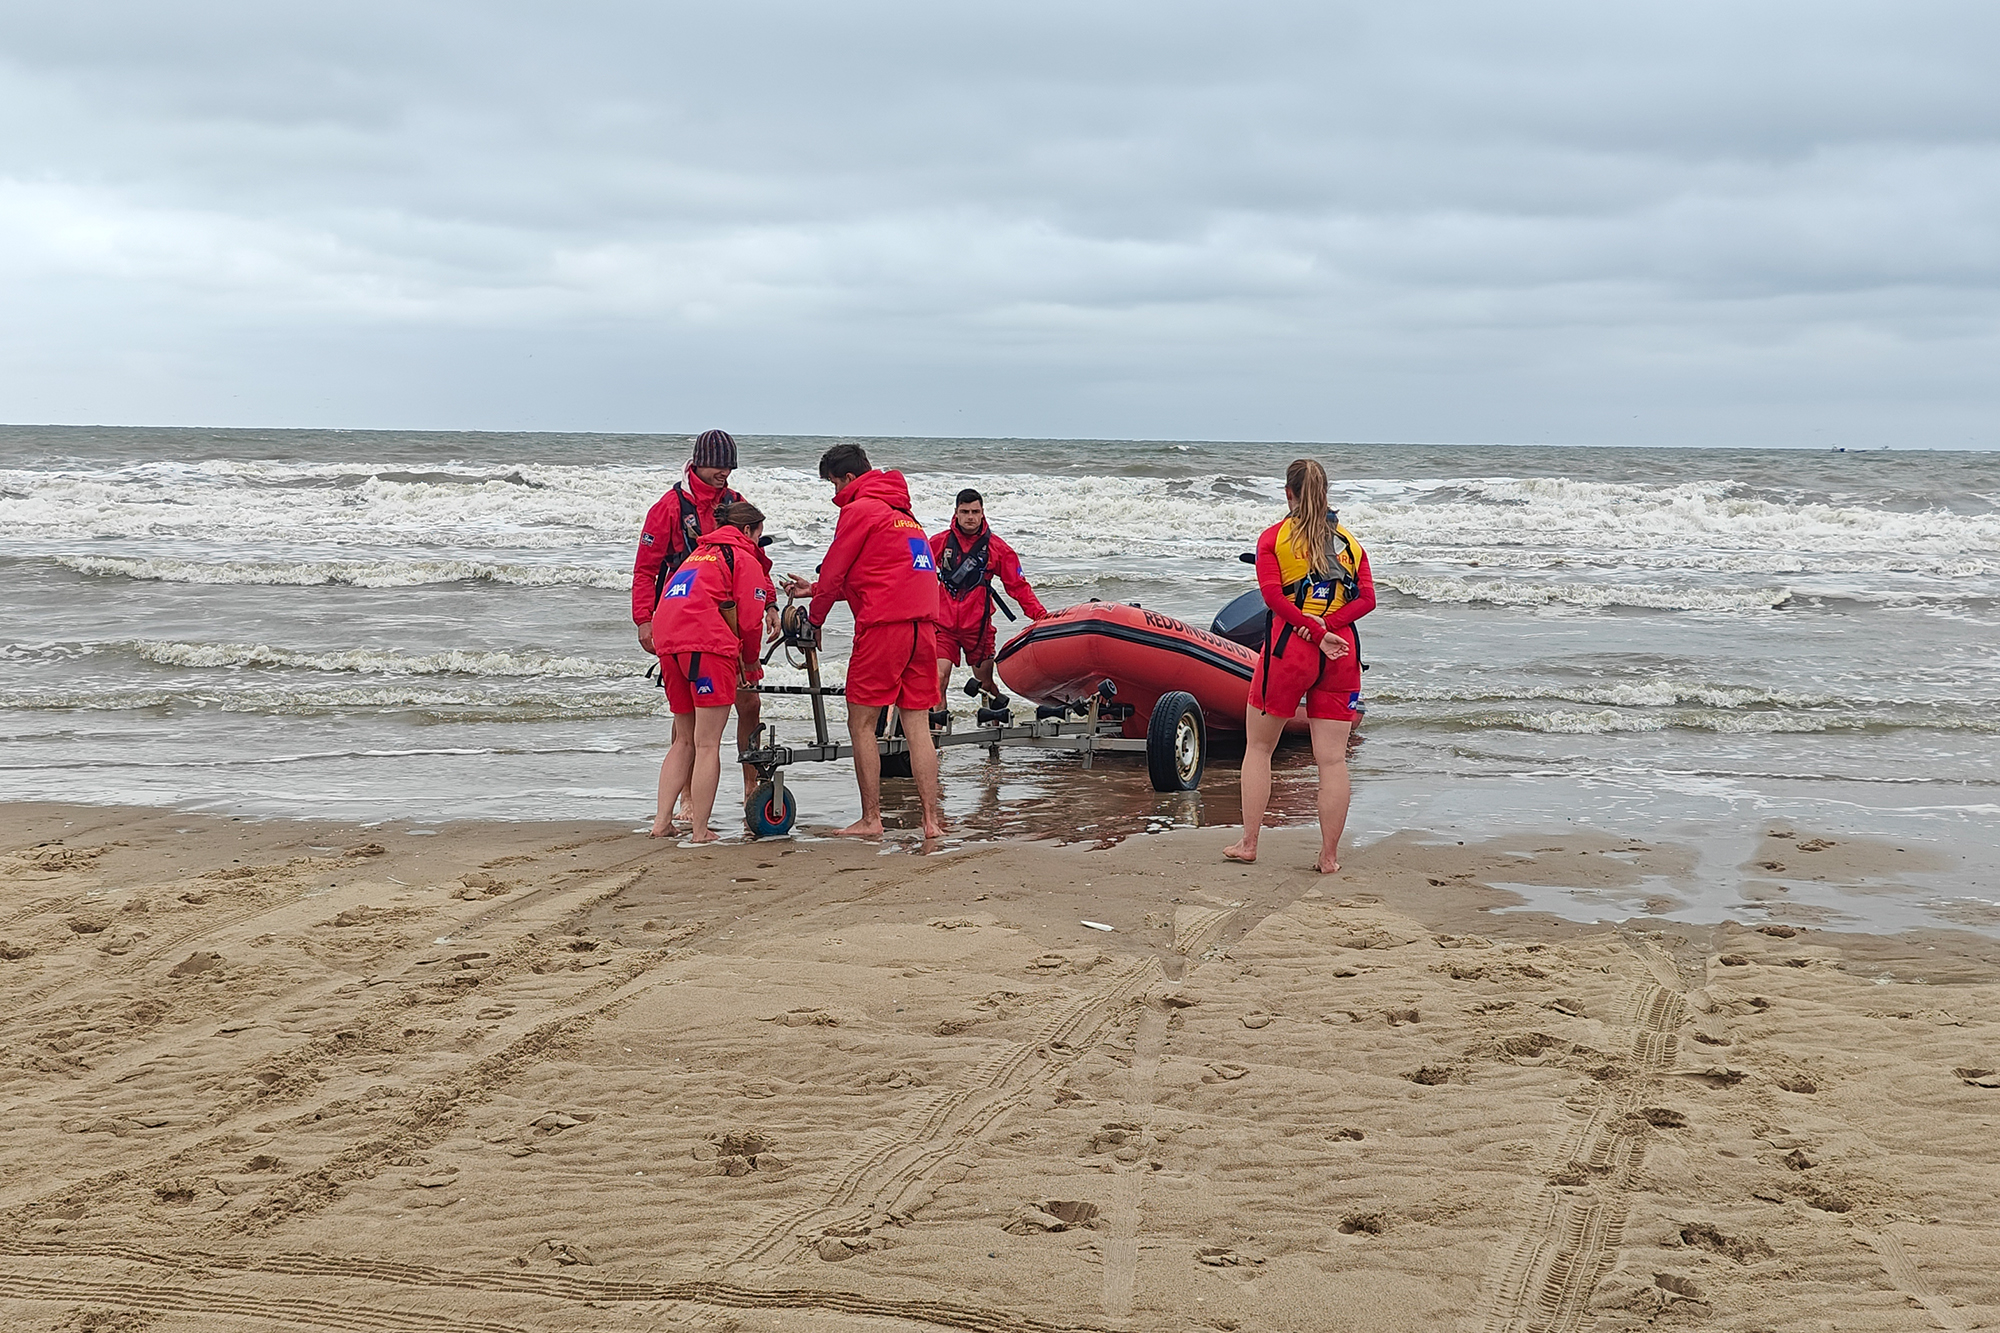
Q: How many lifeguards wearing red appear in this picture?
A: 5